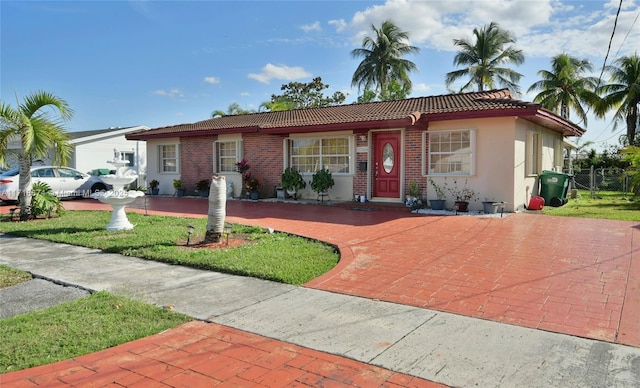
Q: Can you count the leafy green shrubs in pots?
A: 2